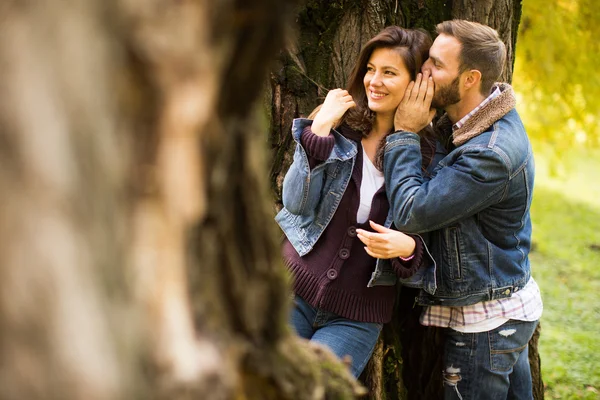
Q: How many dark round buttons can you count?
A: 3